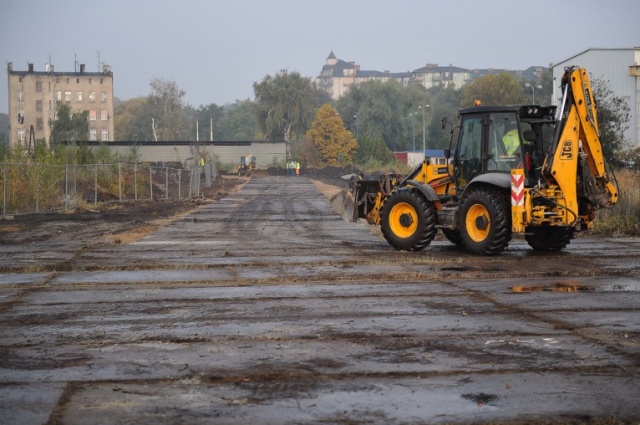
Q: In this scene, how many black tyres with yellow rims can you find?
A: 2